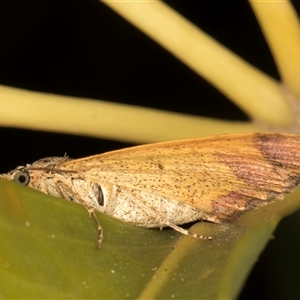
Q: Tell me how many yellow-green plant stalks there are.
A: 3